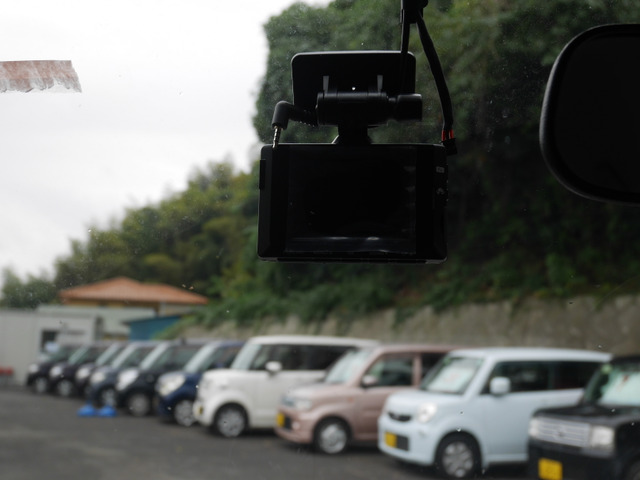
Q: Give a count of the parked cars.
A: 10